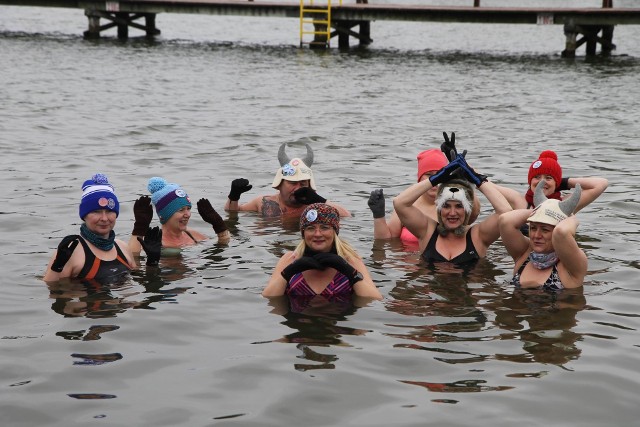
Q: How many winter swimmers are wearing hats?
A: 8